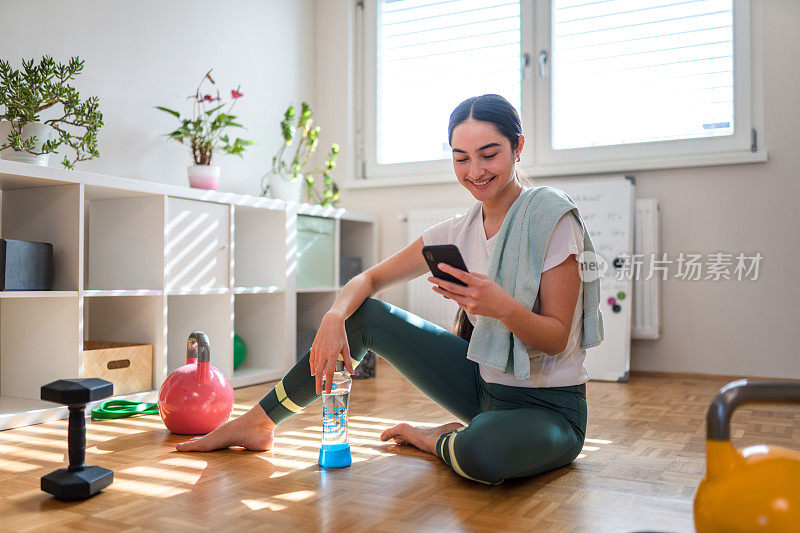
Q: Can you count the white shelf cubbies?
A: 12